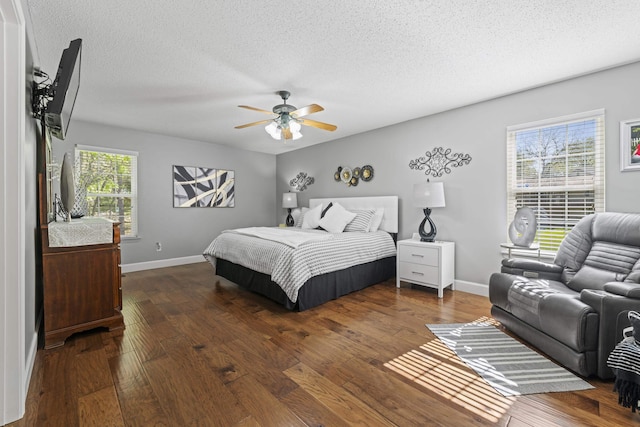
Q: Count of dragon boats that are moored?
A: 0